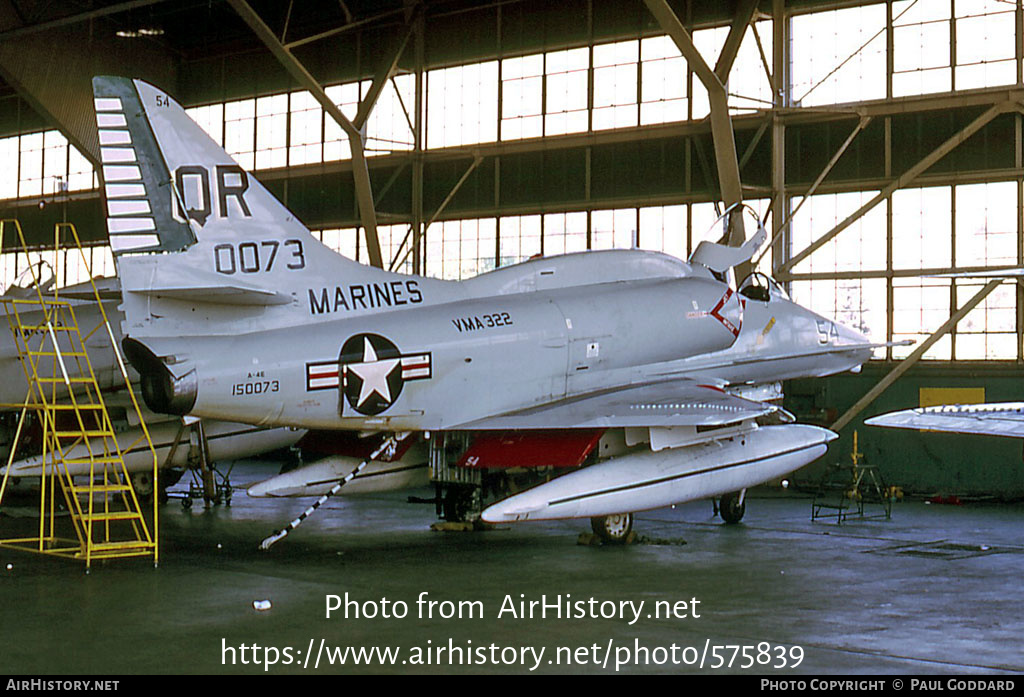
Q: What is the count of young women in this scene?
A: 0